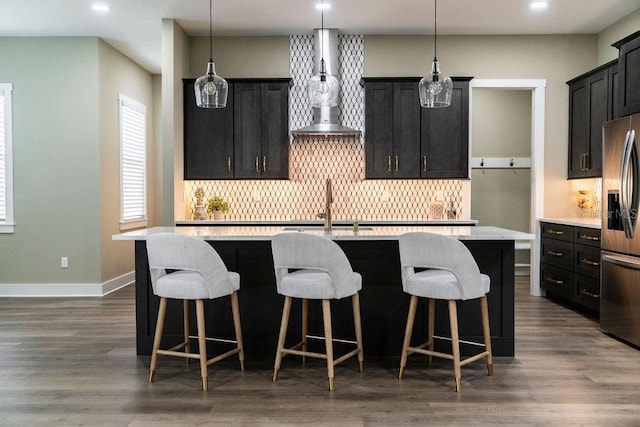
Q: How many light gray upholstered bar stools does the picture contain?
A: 3